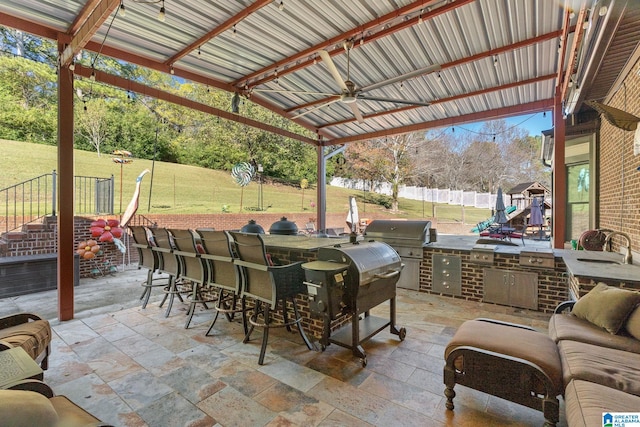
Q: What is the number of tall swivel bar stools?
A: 5